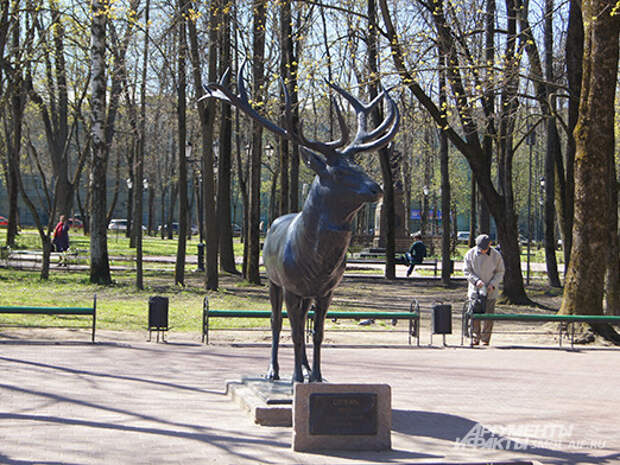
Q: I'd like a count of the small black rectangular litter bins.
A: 2